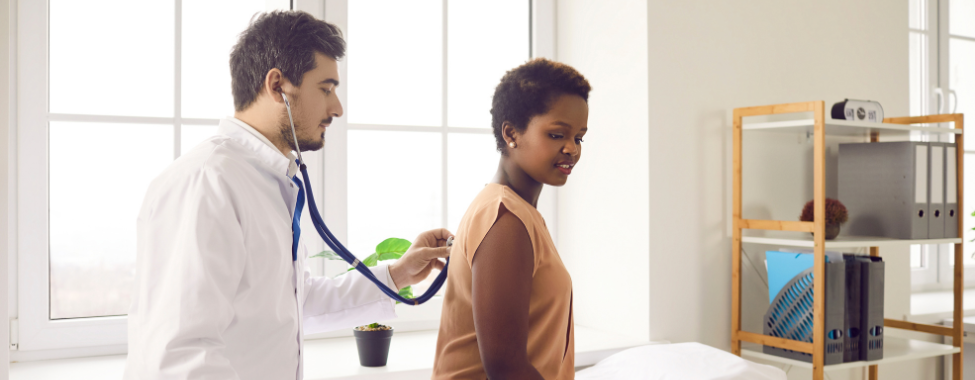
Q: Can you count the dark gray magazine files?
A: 3